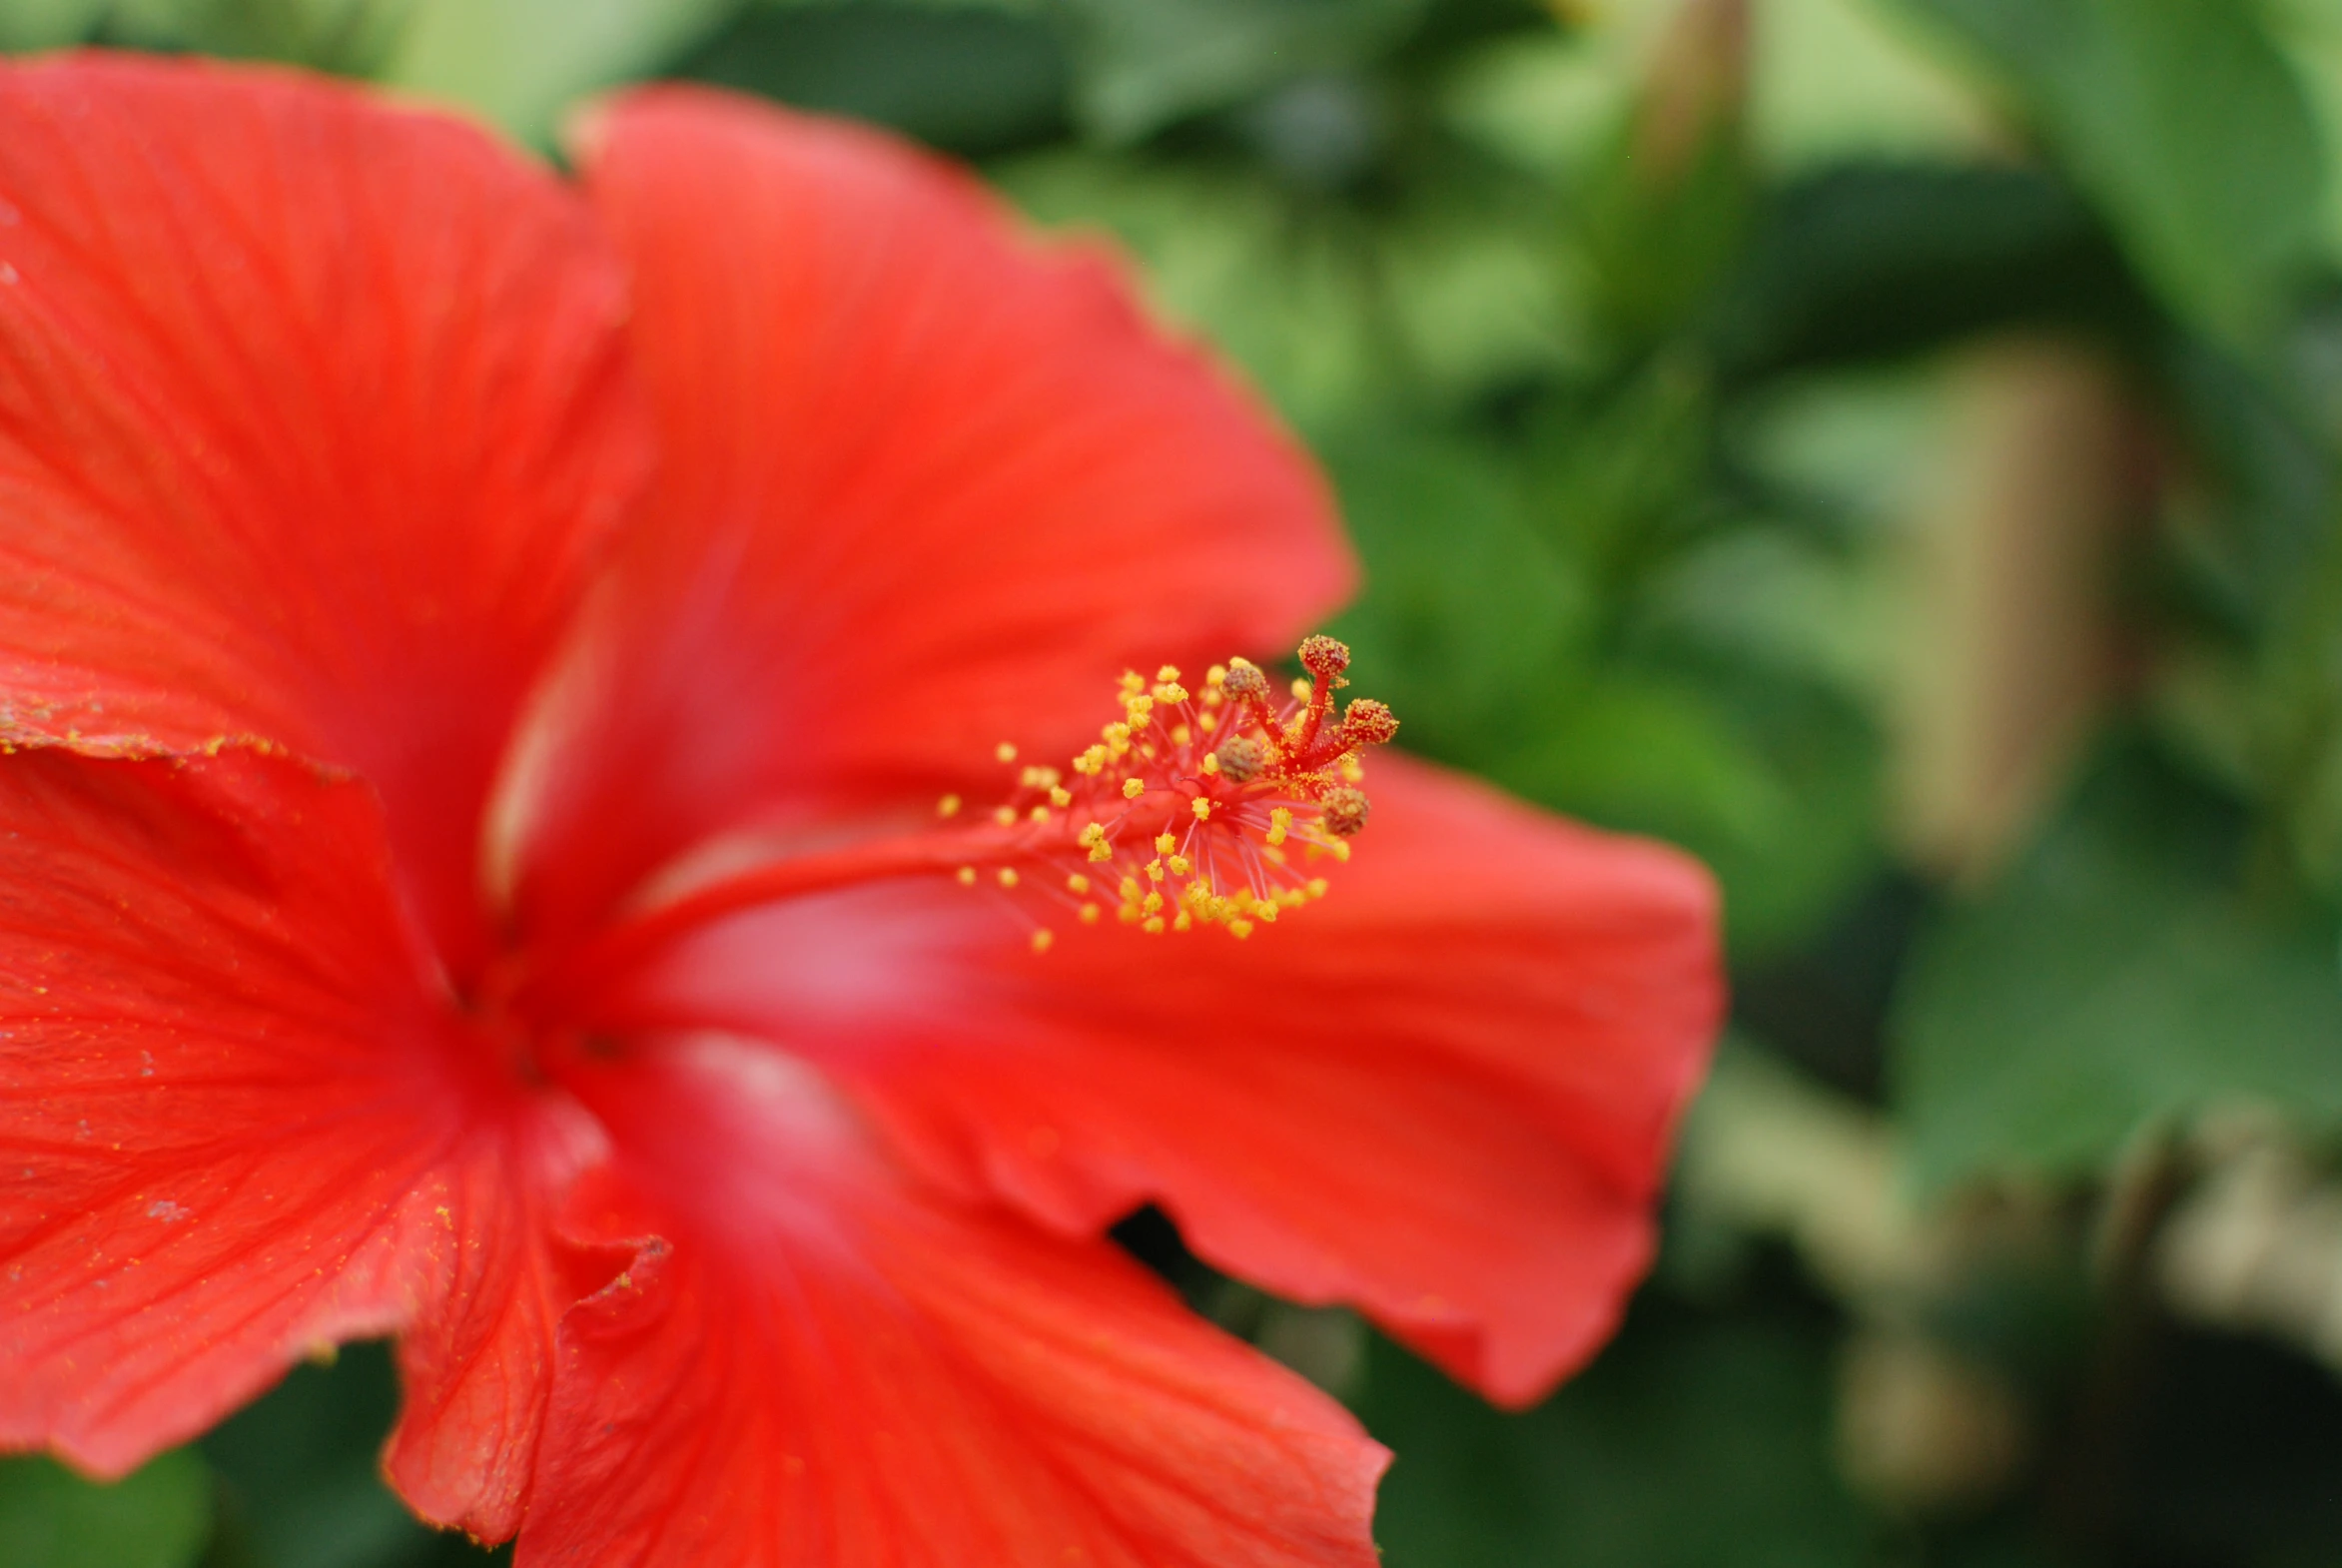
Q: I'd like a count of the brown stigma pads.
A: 5